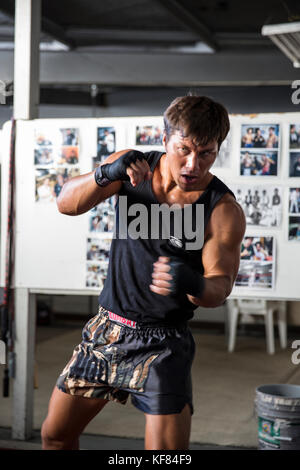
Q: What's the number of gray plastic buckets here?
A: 1